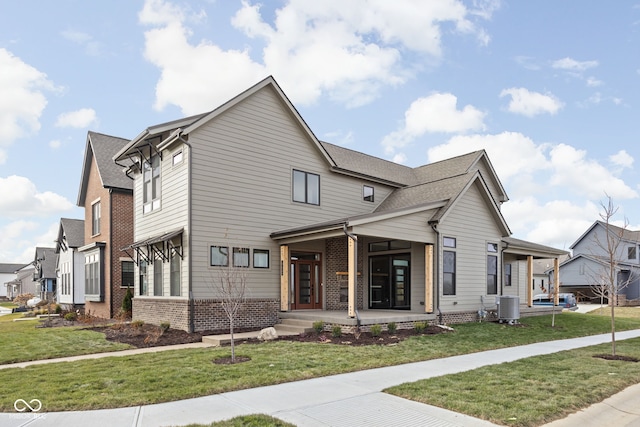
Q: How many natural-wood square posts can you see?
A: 5